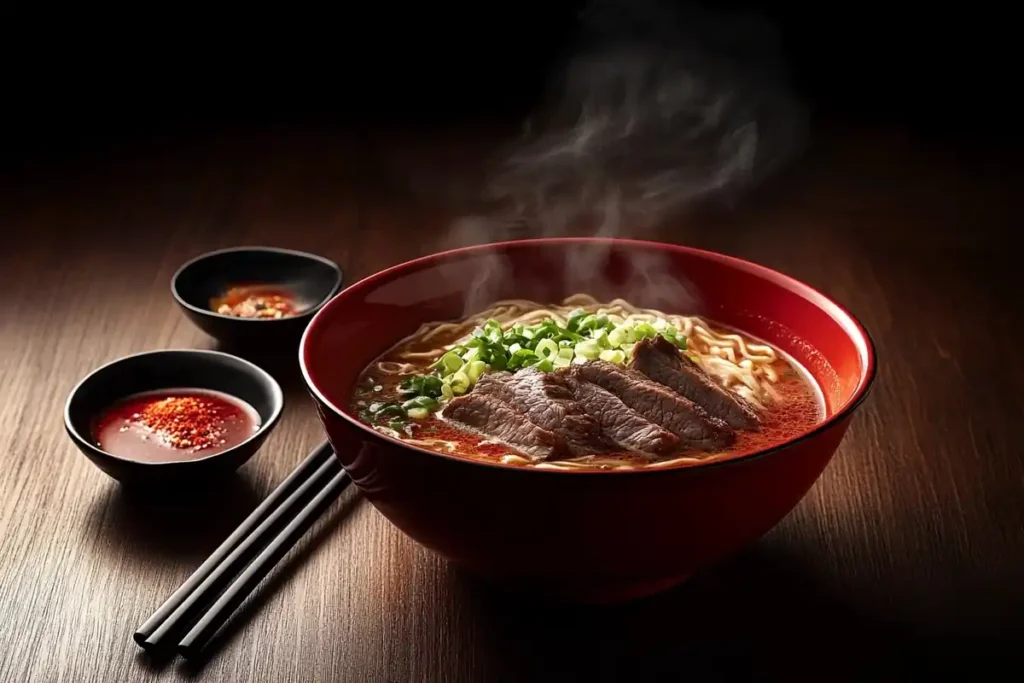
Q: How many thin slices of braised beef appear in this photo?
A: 5